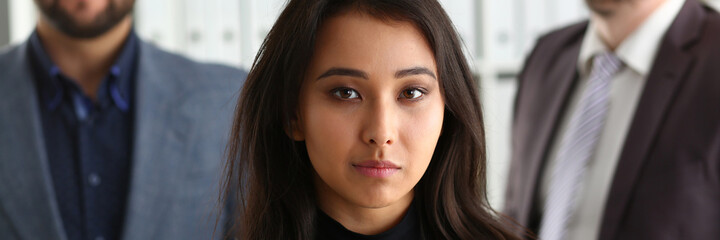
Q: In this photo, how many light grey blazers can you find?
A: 1